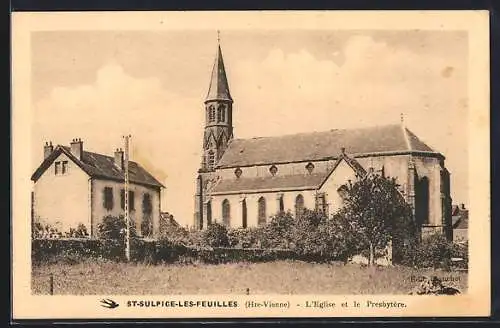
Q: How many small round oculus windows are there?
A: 3